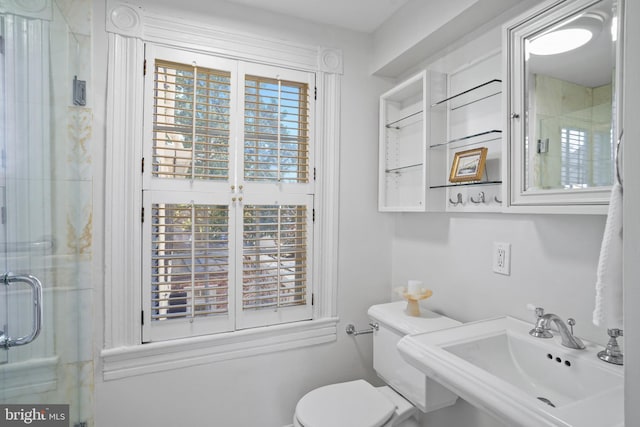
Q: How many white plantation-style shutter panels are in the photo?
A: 4